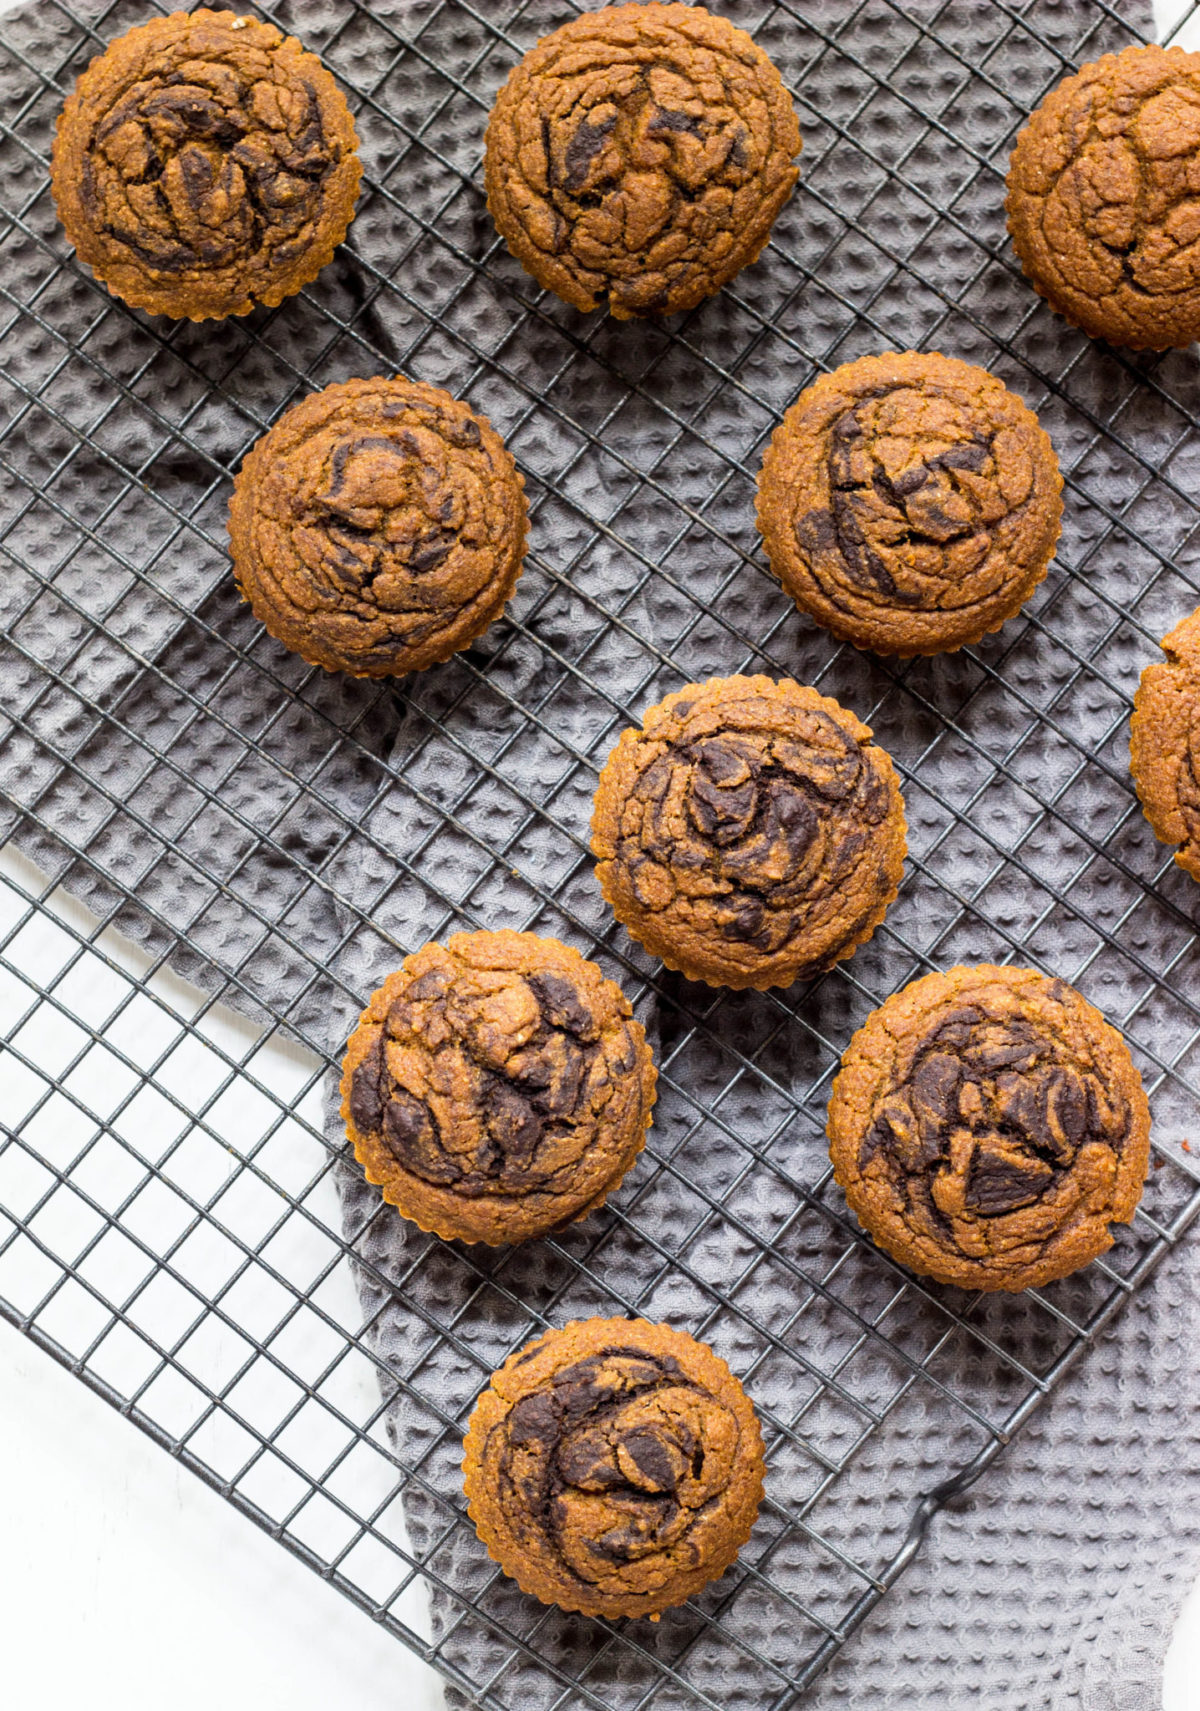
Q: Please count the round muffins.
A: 10